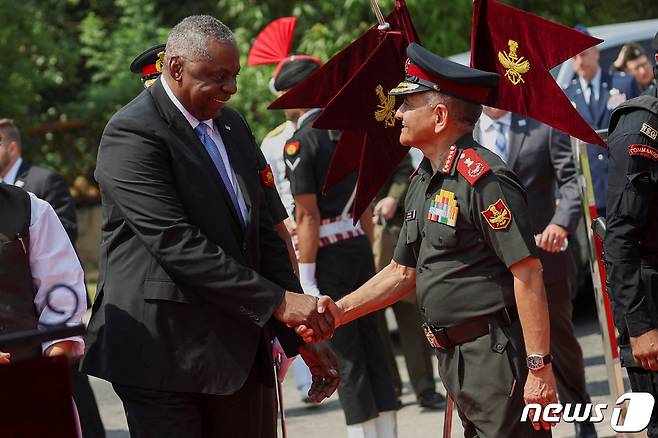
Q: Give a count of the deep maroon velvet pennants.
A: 3